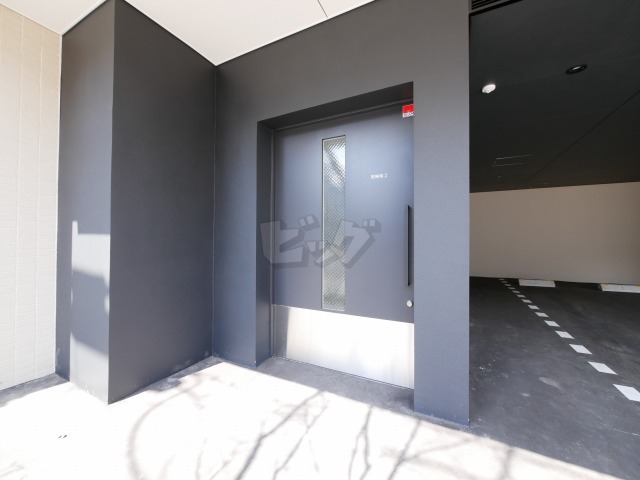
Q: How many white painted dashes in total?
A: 14